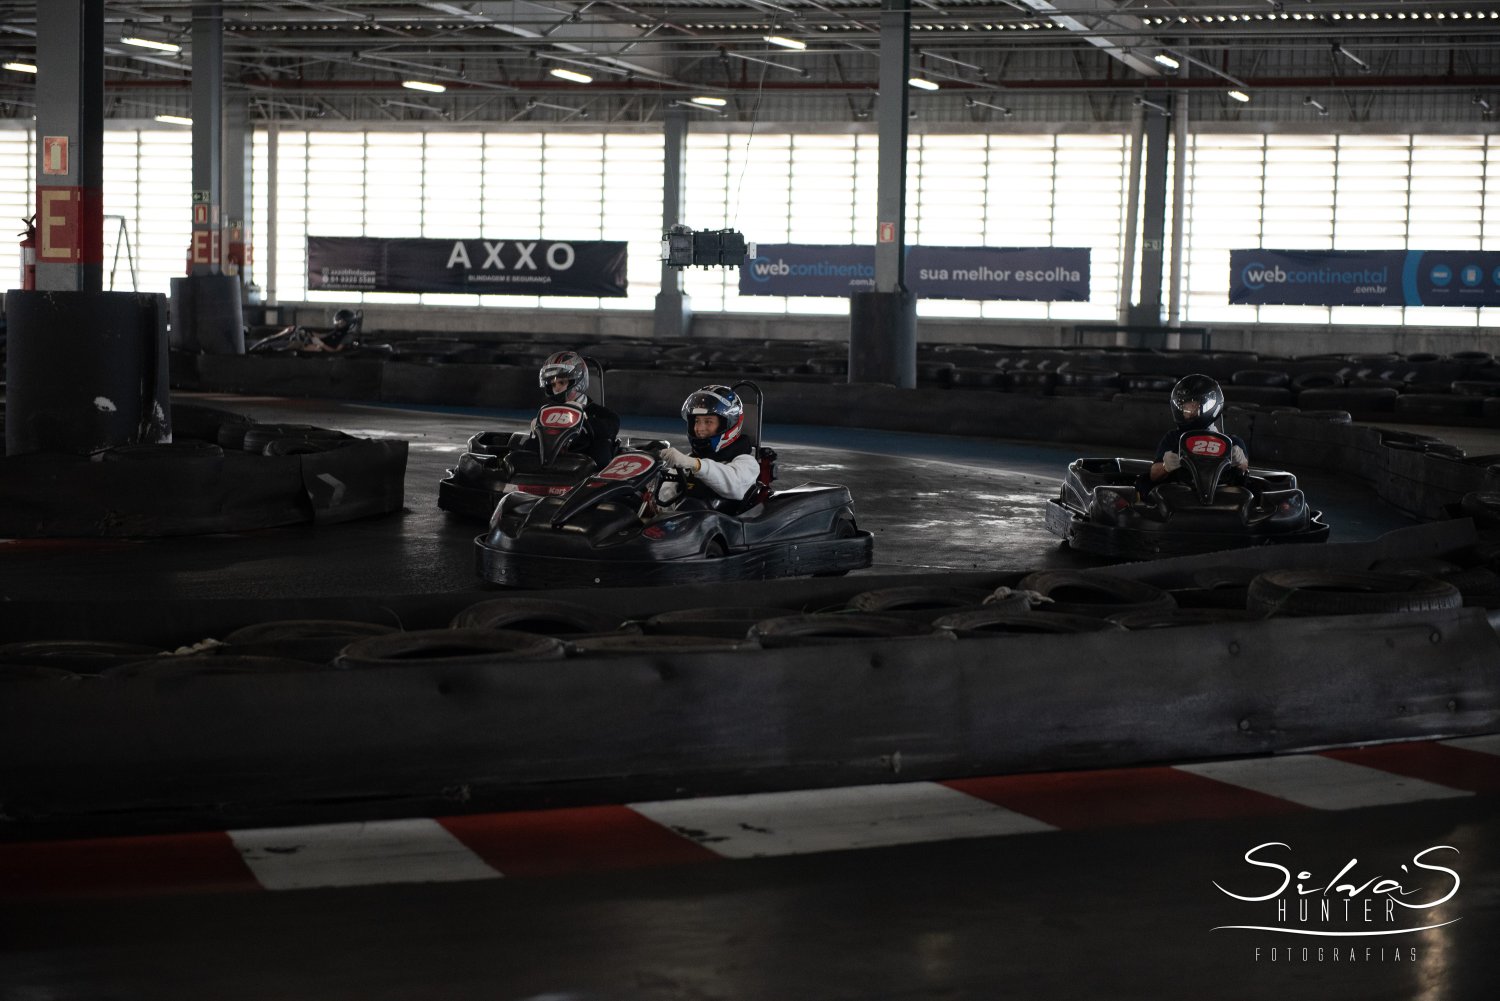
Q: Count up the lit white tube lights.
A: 10